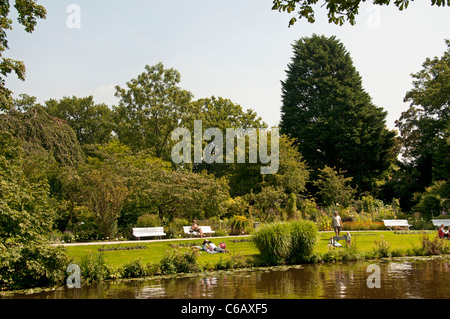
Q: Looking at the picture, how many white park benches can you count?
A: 4